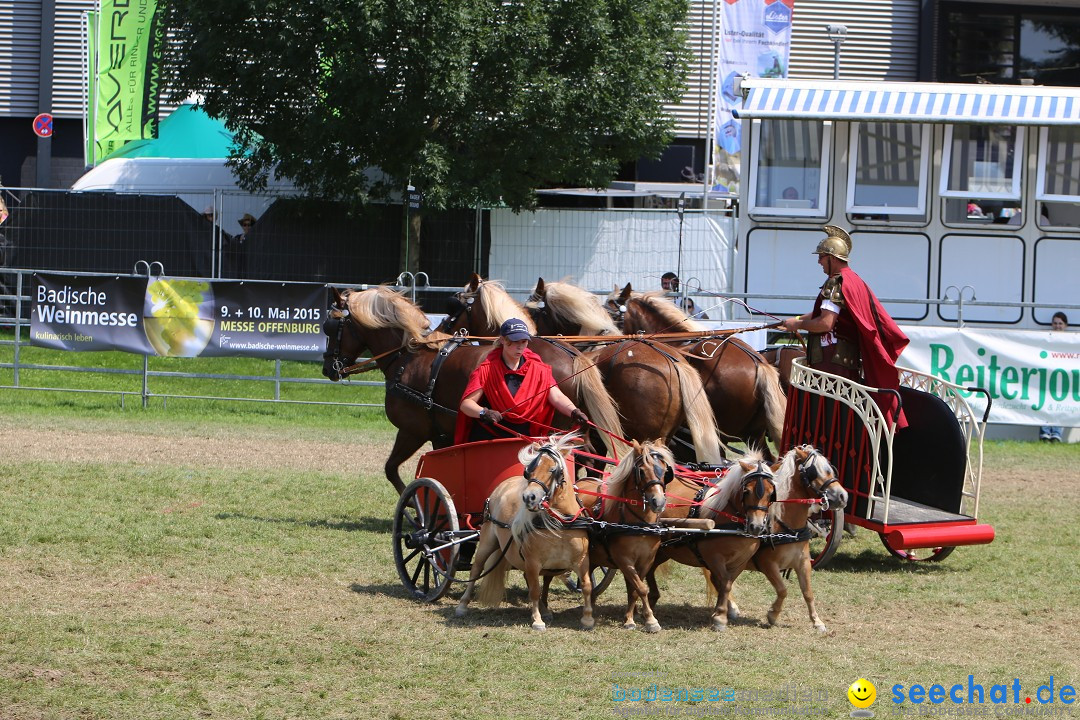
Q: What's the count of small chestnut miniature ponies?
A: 4